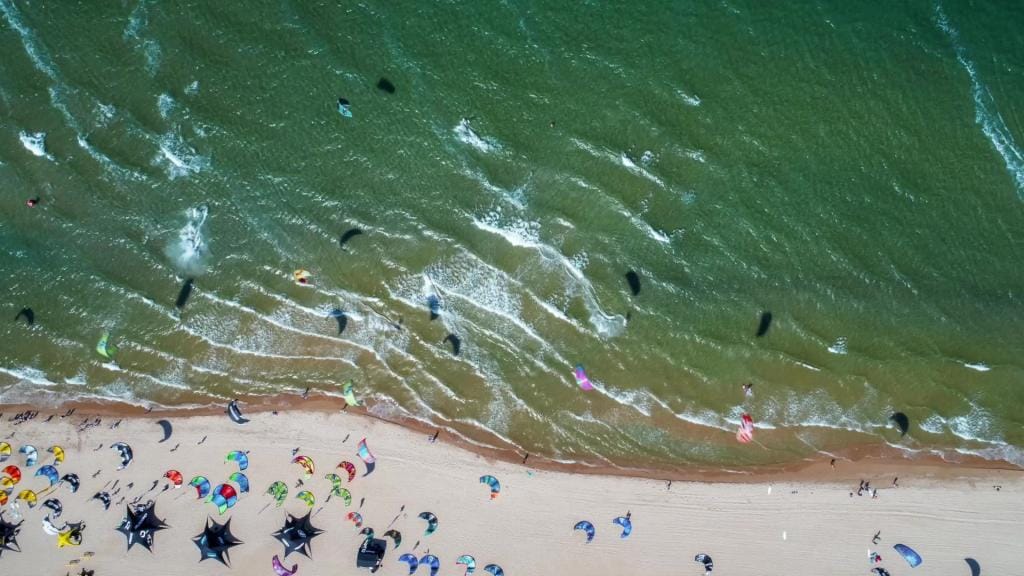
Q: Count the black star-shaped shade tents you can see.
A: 4